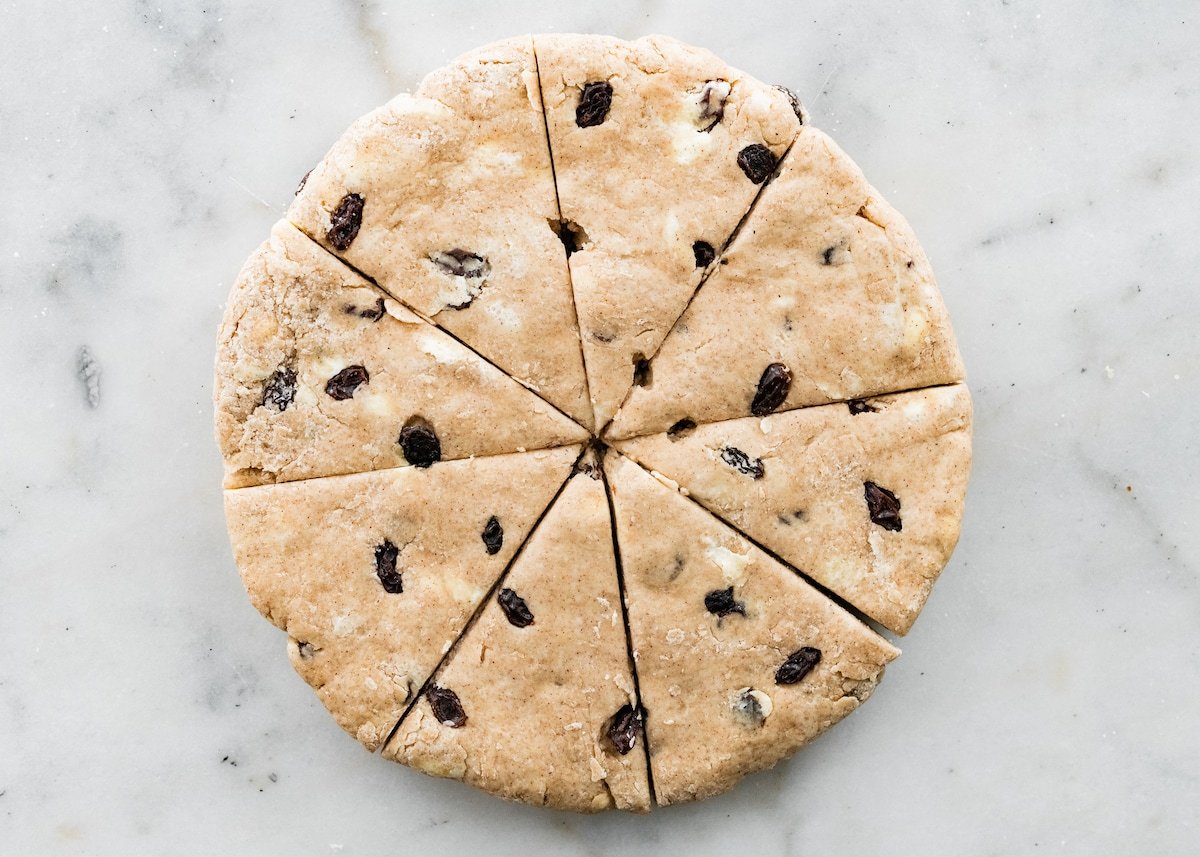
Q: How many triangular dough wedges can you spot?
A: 8